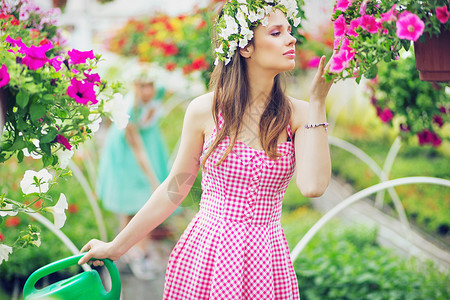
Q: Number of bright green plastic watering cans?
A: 1